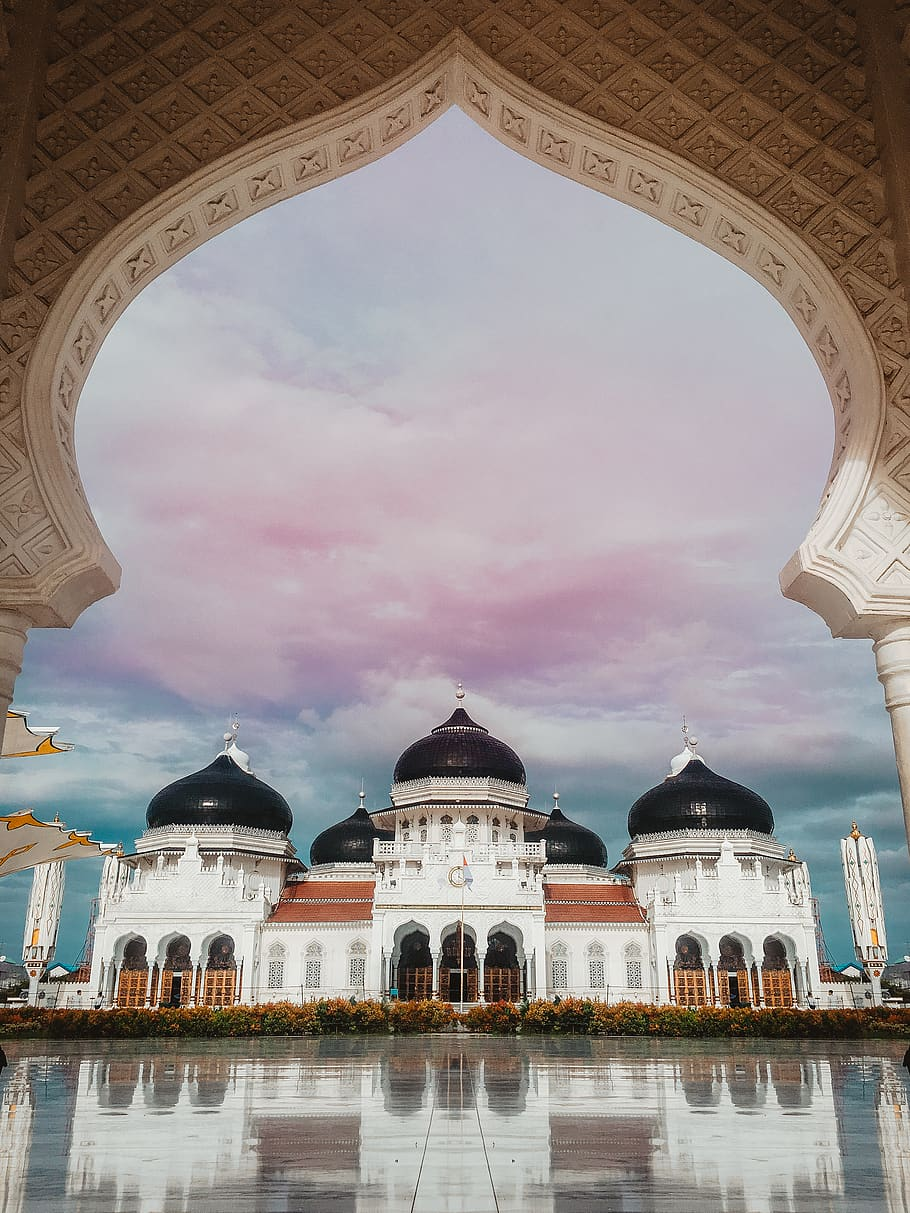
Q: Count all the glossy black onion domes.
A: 5